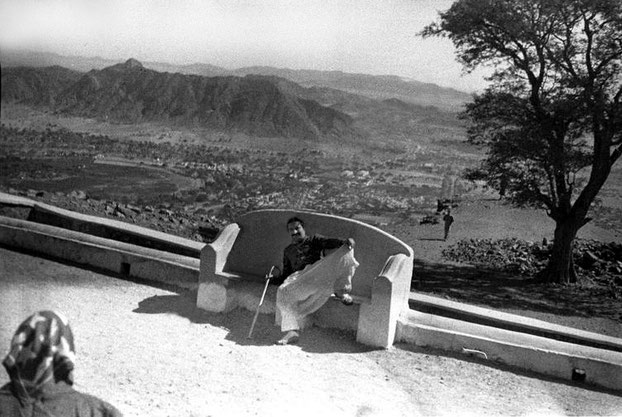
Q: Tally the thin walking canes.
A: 1